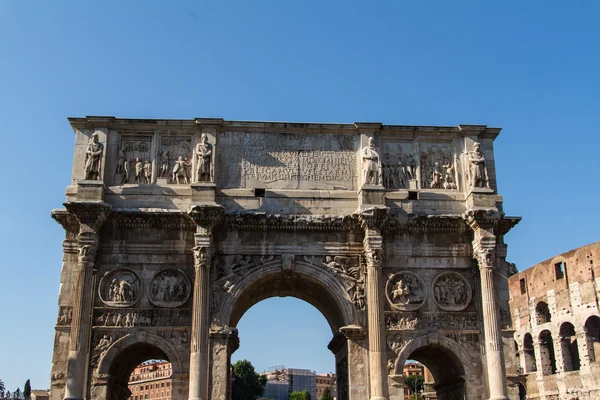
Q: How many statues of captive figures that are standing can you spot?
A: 4